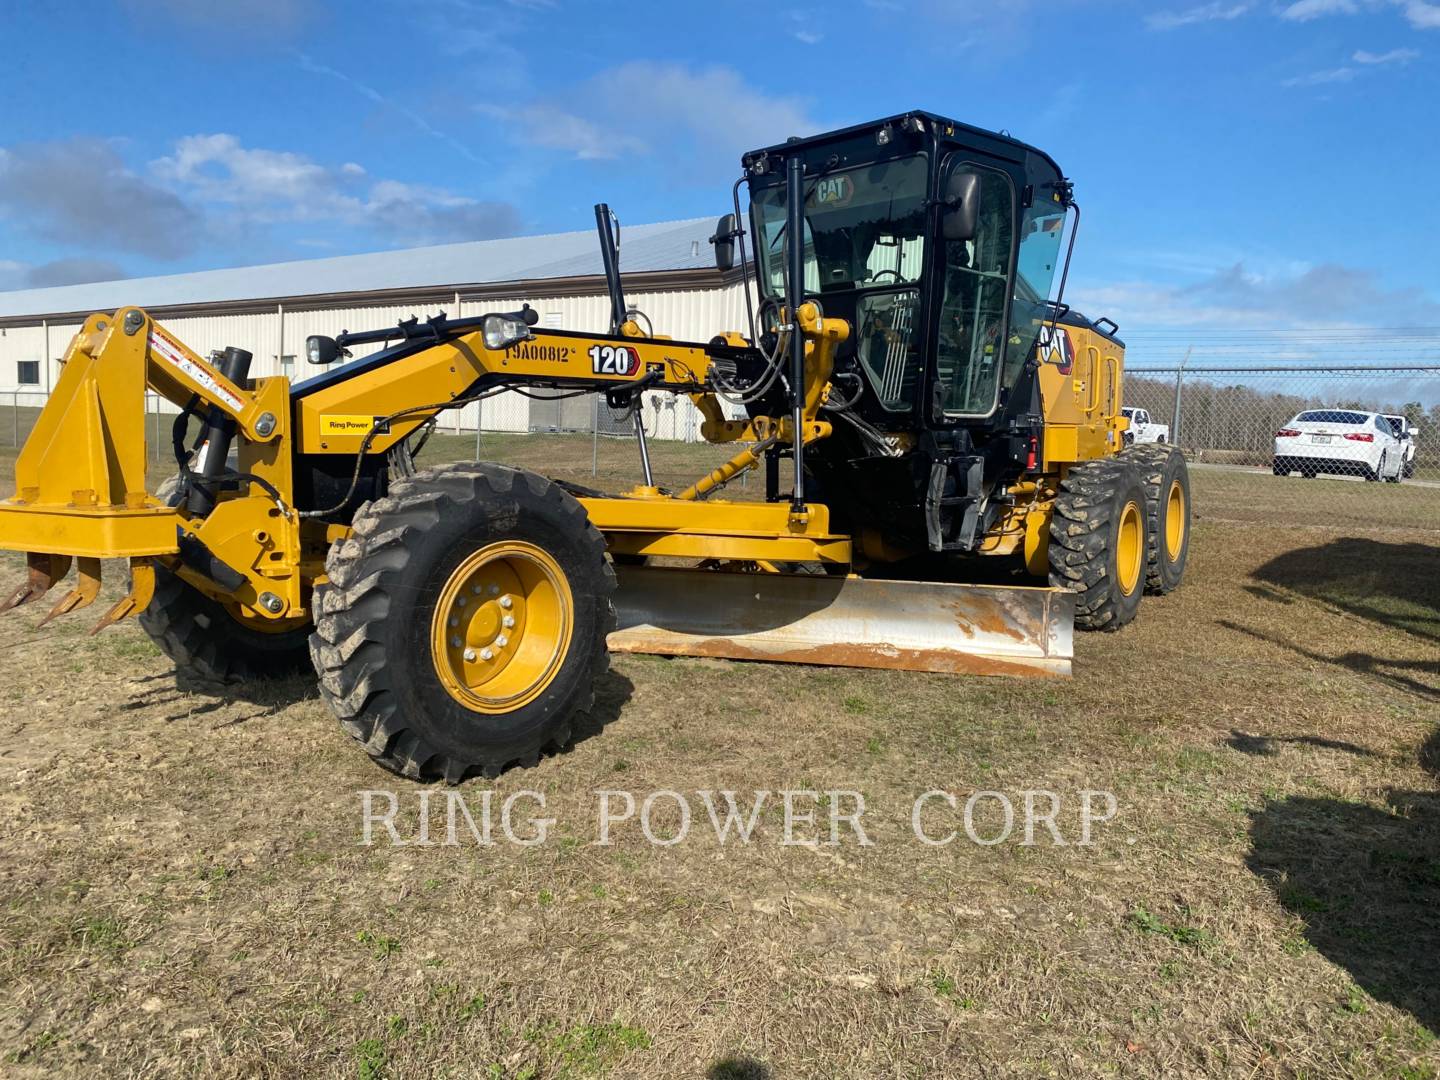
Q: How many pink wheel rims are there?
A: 0